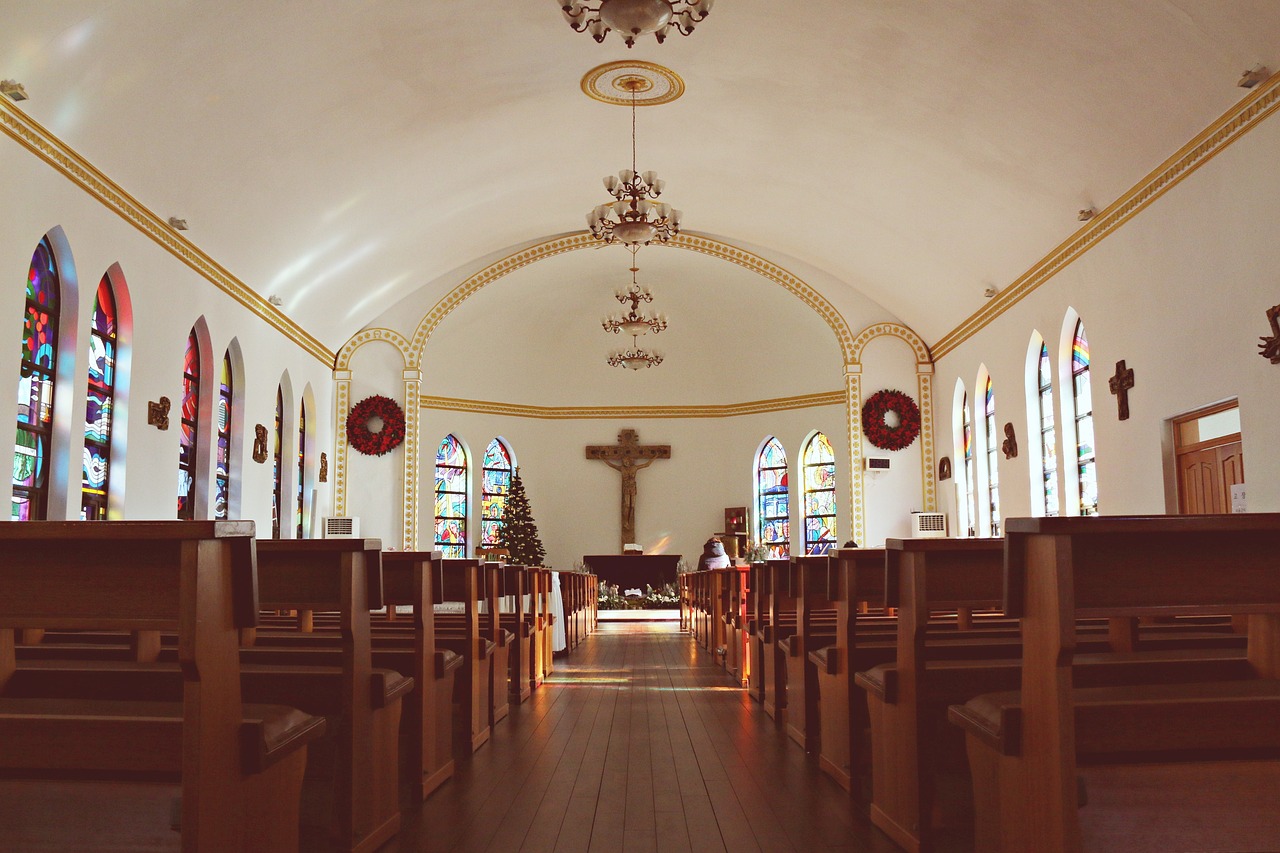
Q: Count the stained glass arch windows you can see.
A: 14